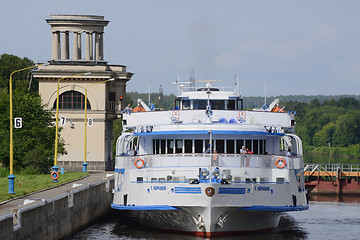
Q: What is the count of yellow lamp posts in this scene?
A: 3